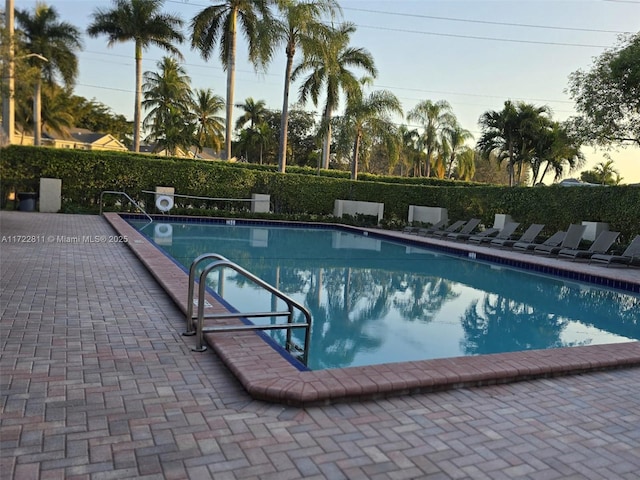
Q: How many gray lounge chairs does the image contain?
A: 10